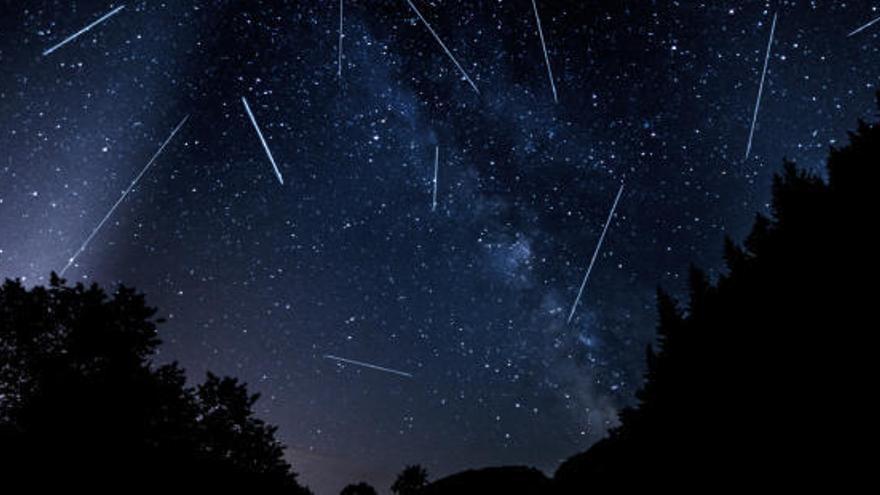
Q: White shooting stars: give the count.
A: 11